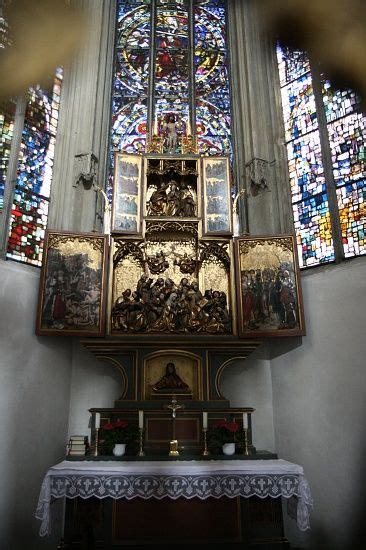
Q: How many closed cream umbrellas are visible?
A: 0